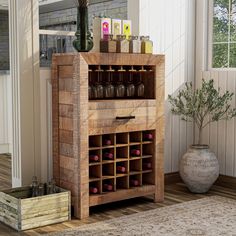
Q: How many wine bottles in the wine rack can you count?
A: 10